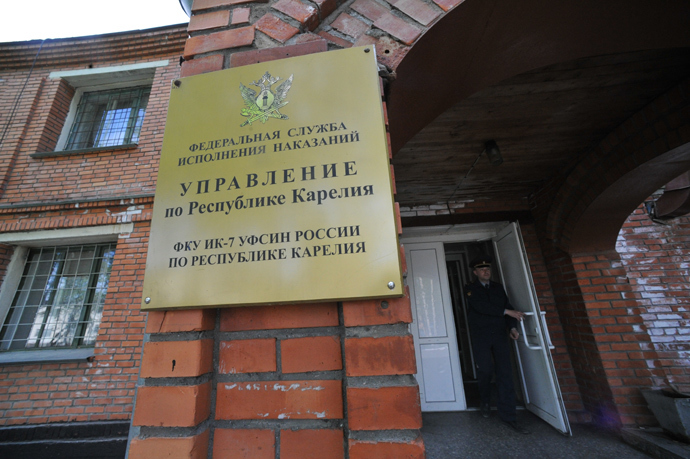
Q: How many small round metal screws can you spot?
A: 4